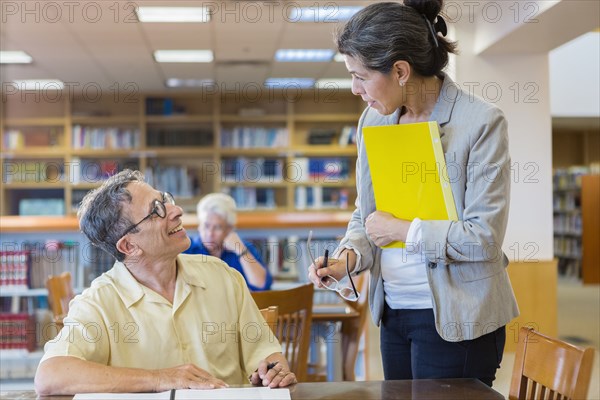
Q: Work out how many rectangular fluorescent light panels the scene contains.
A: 10